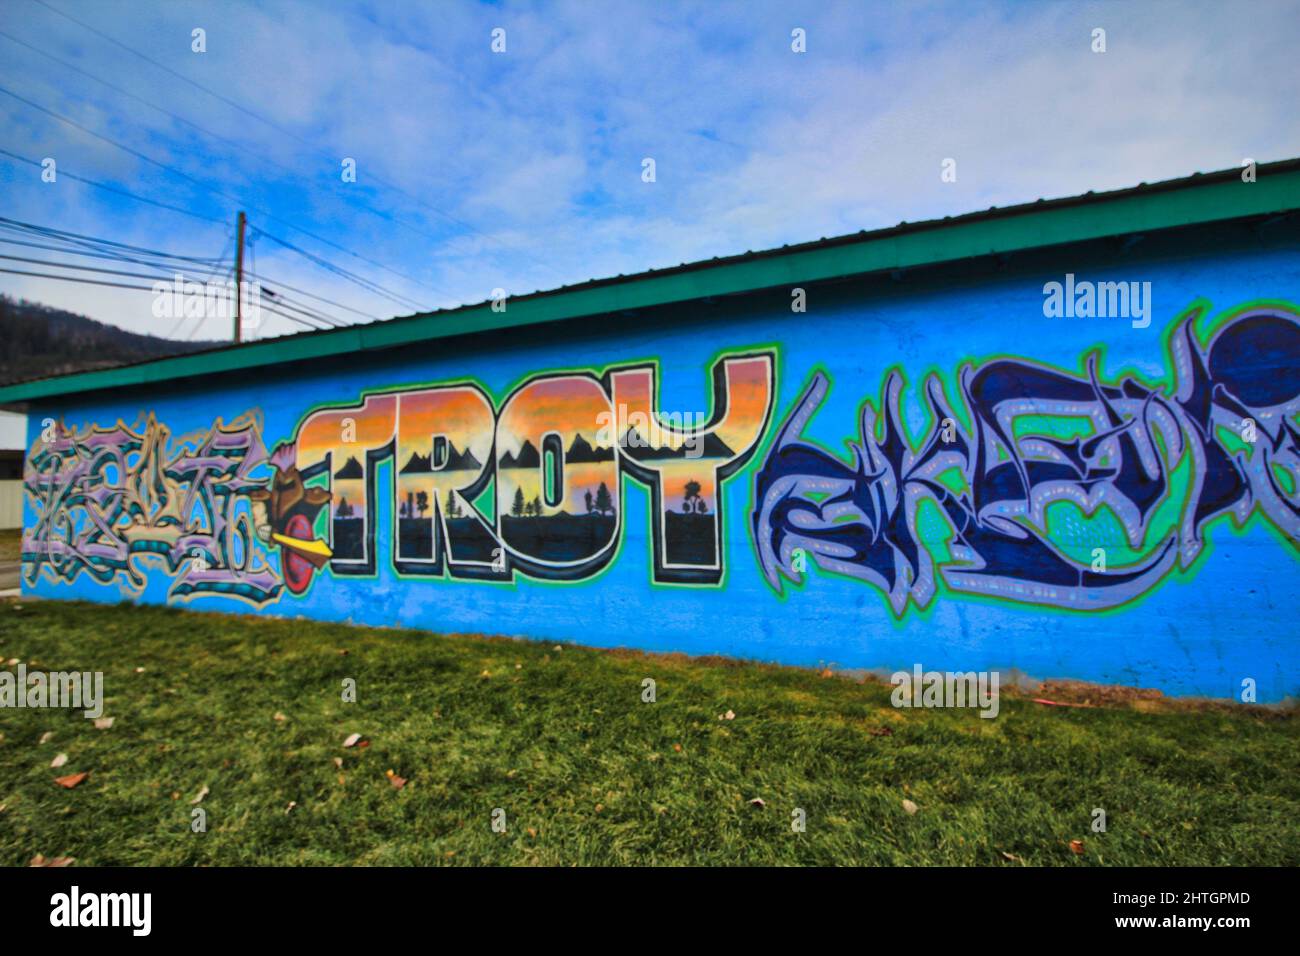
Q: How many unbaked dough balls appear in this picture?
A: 0